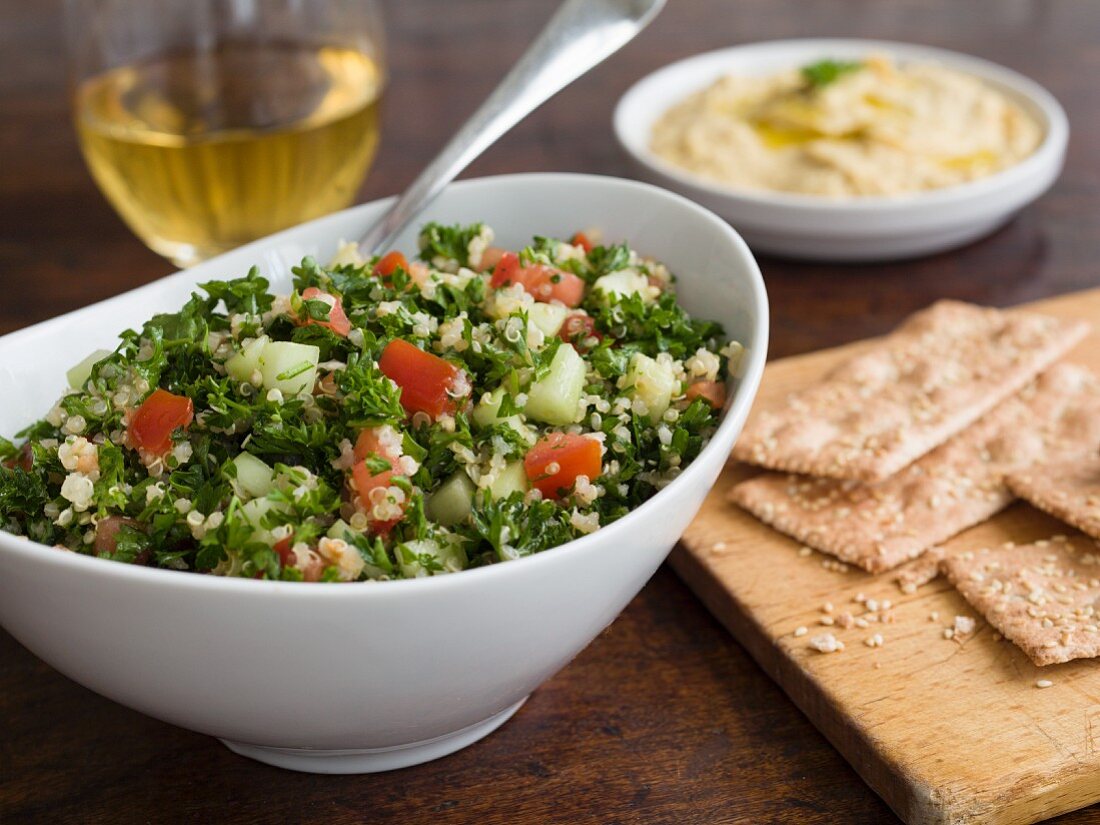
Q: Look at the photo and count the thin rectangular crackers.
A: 4